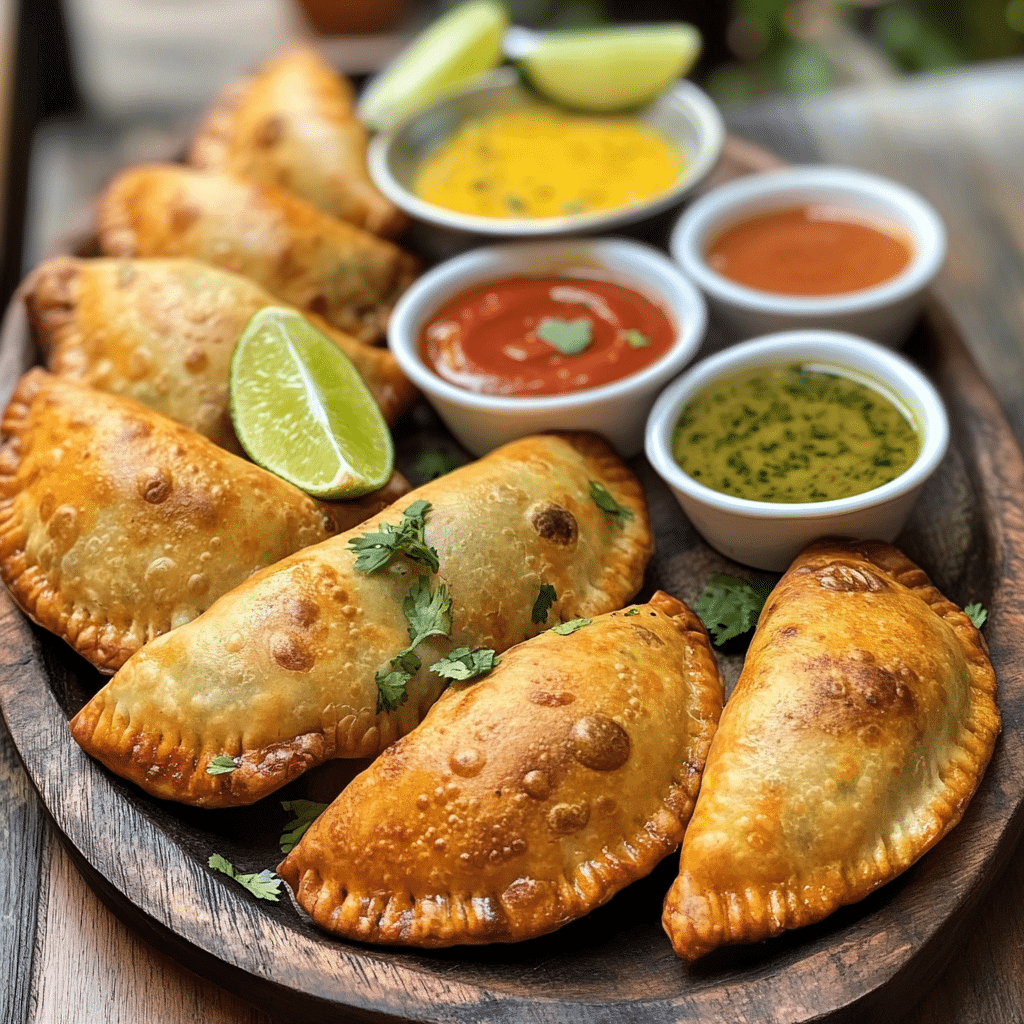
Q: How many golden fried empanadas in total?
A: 7